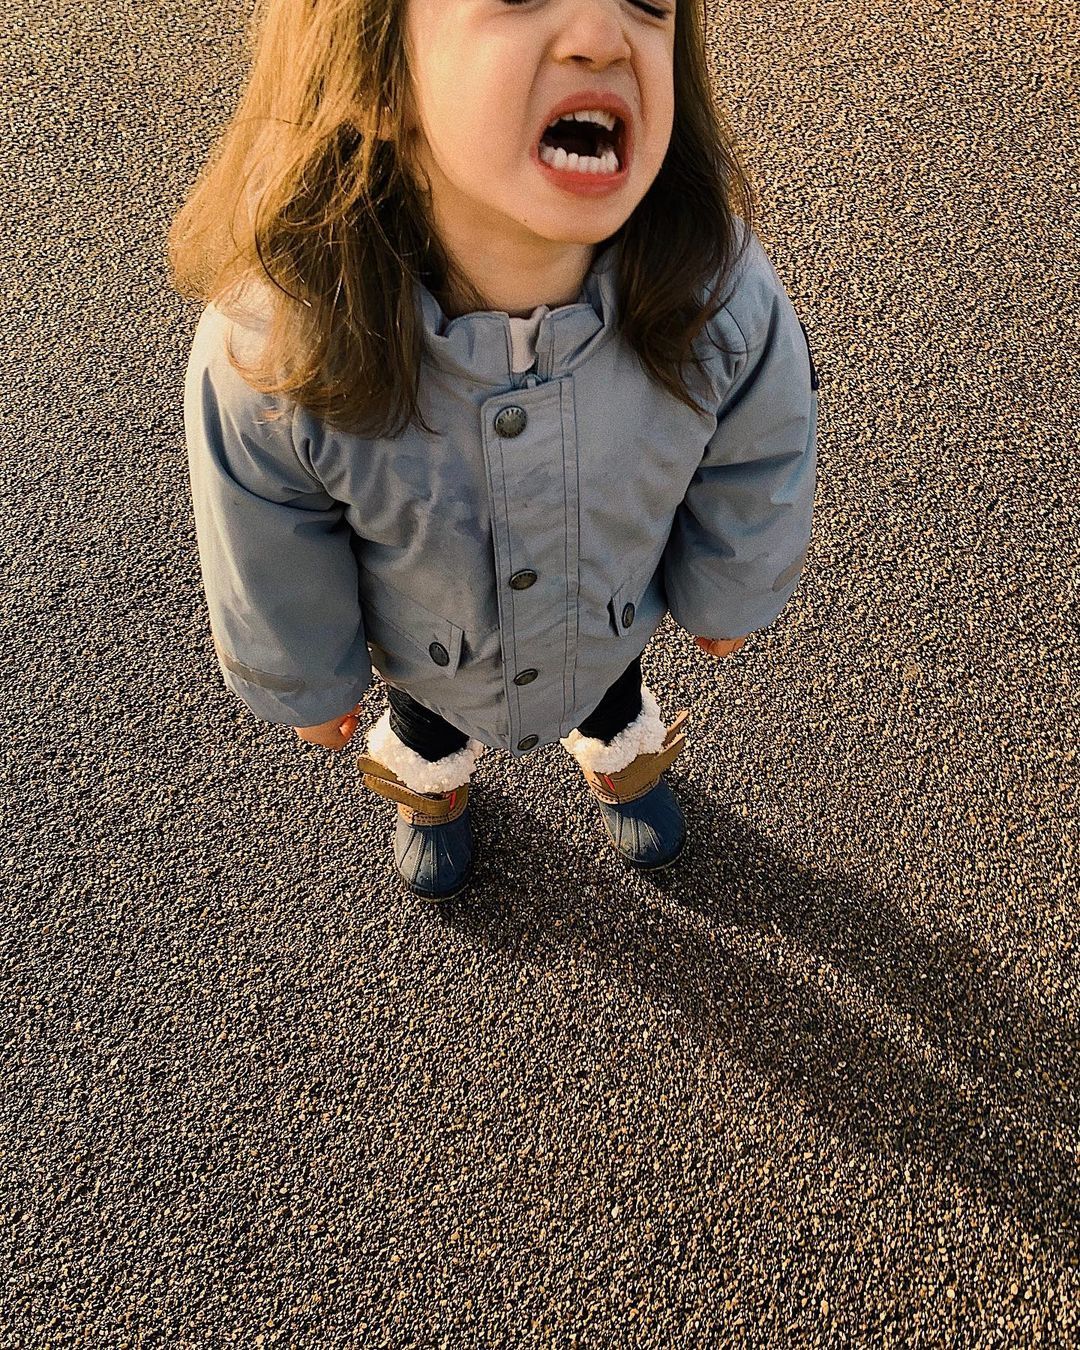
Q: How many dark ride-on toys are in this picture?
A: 0